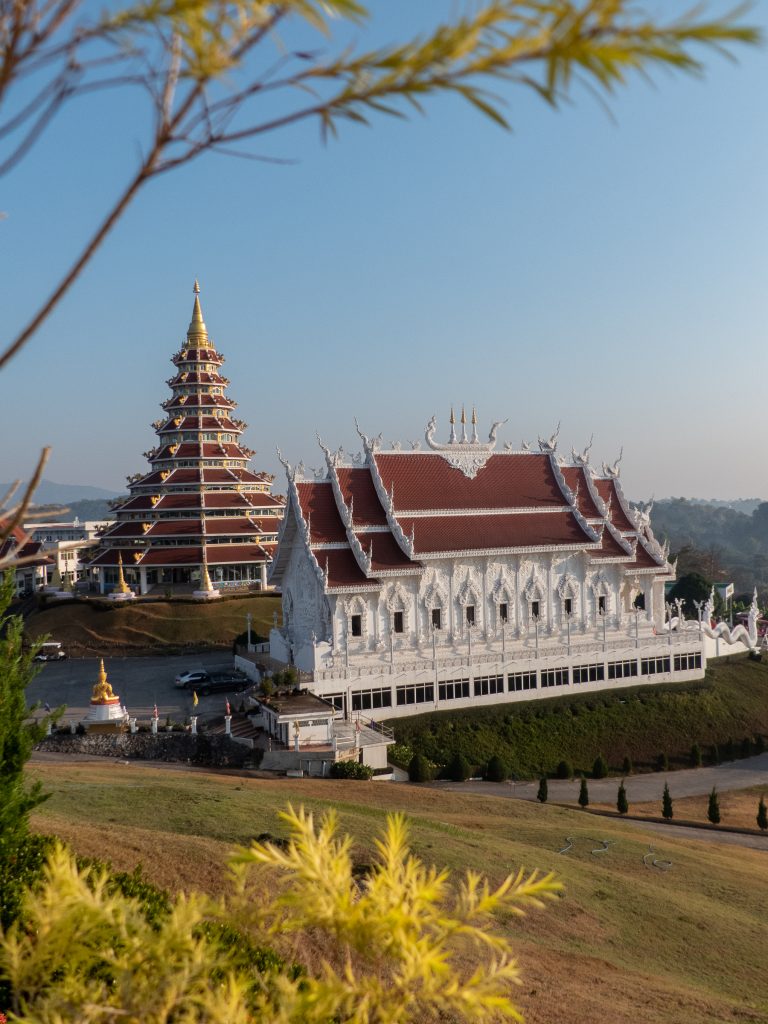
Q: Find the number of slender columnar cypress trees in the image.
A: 6